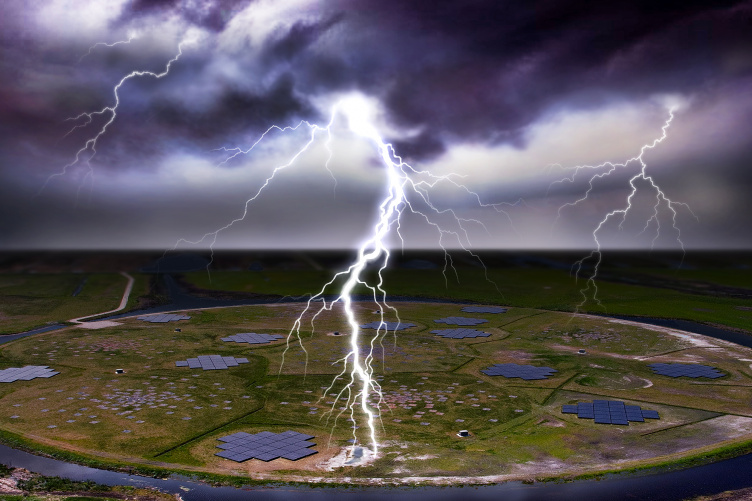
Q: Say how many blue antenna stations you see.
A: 12